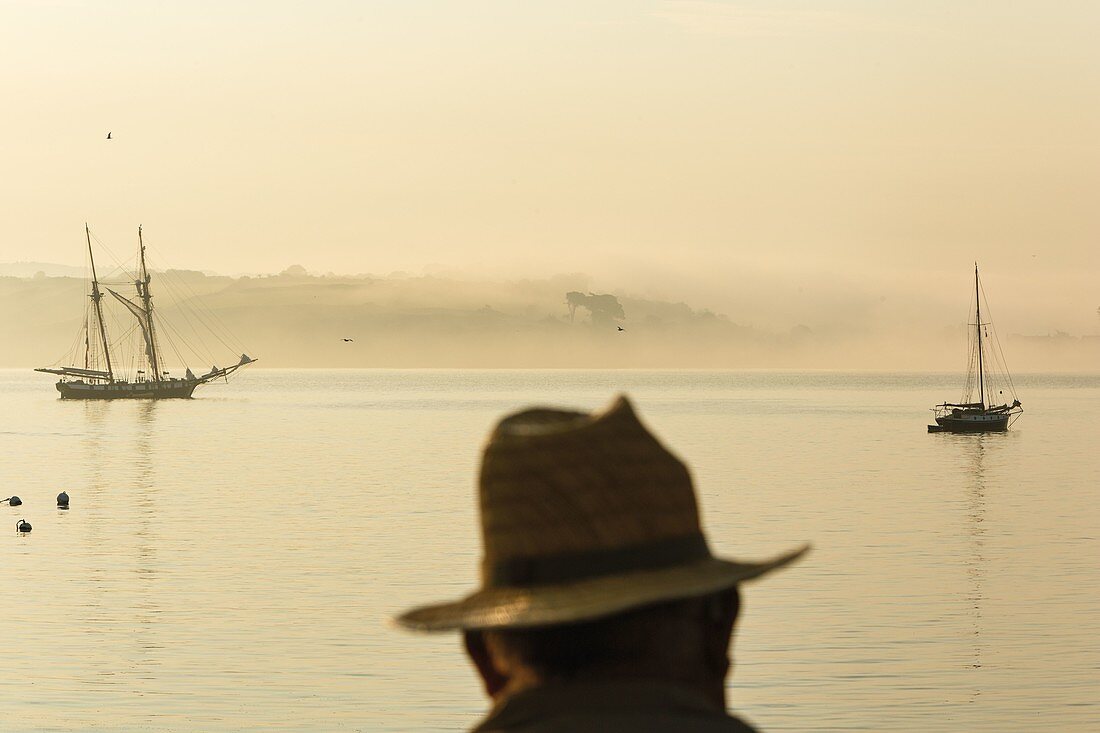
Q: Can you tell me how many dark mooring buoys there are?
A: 3